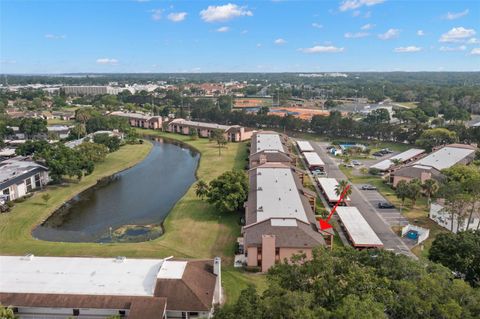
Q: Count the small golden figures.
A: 0